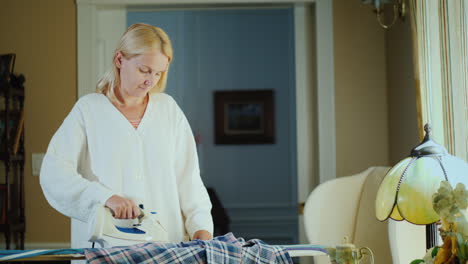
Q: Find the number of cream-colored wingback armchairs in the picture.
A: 1